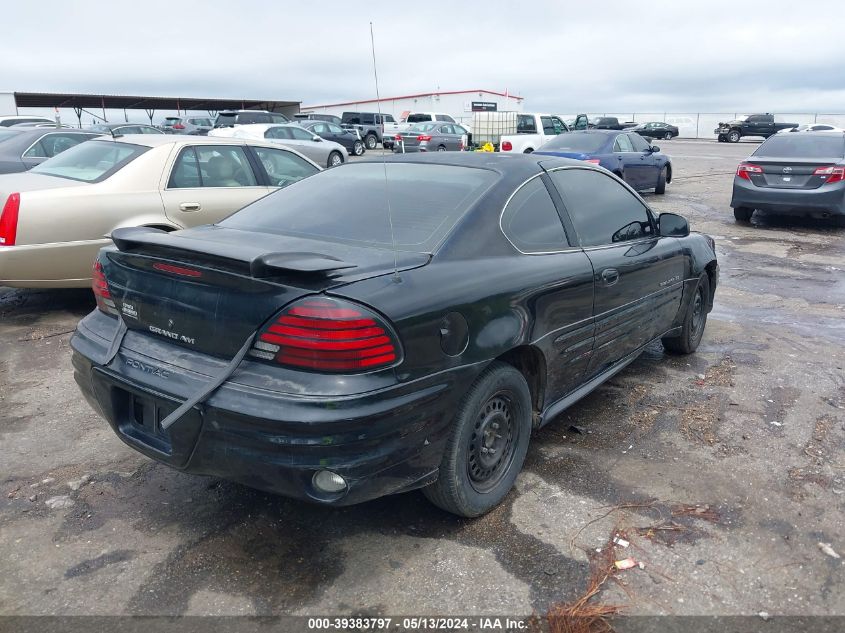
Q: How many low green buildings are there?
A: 0